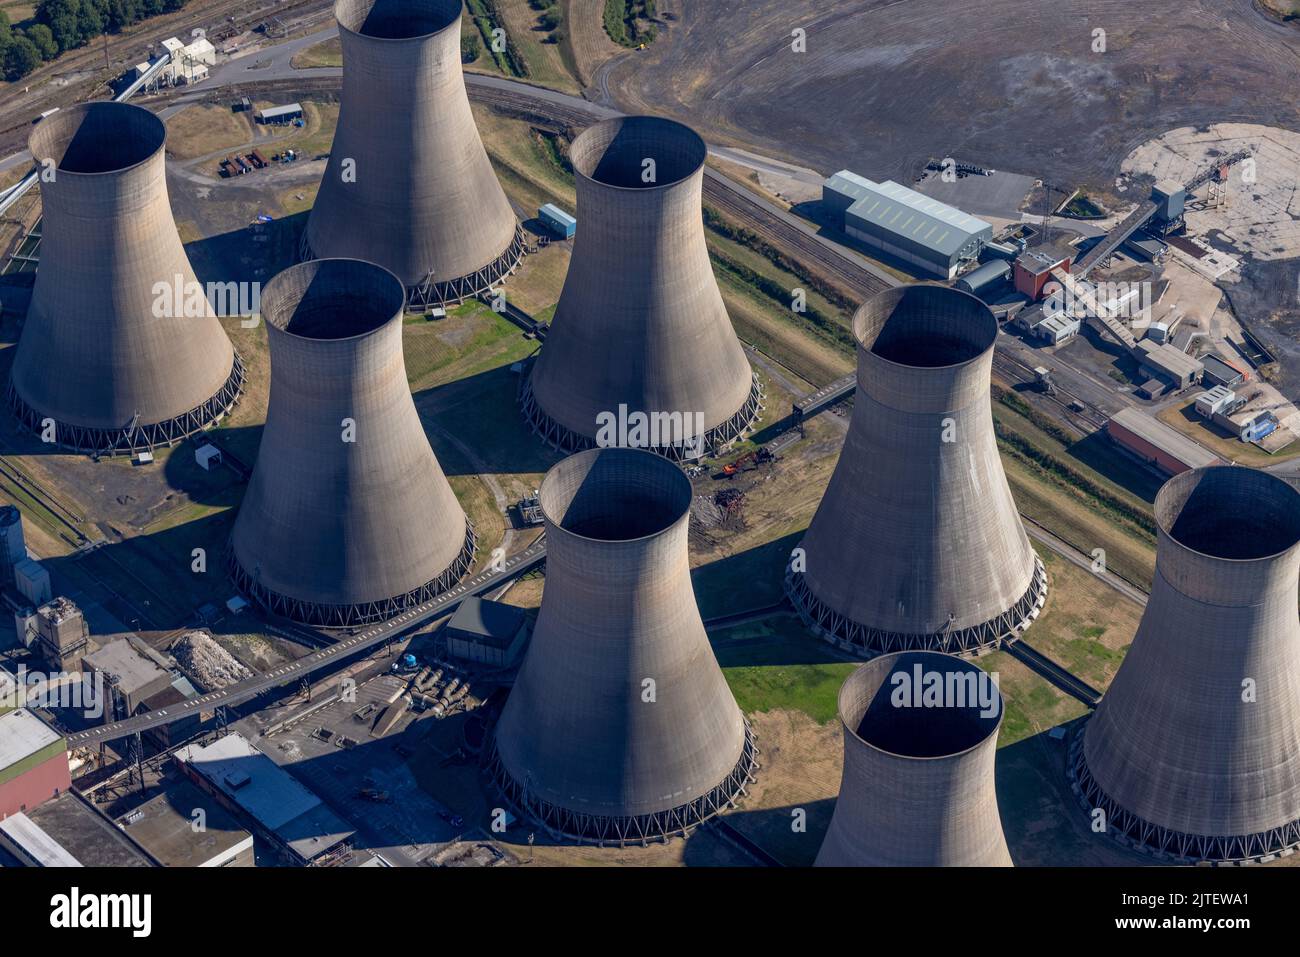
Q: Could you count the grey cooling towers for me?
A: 8